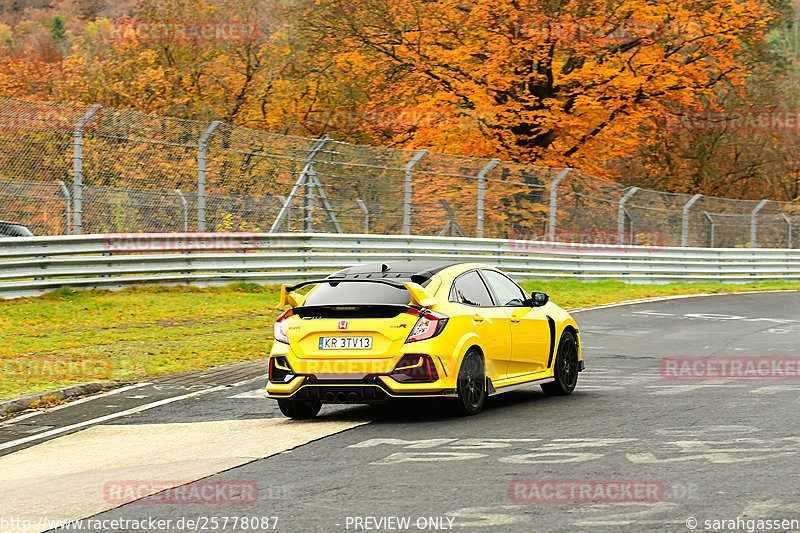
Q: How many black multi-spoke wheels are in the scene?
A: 2